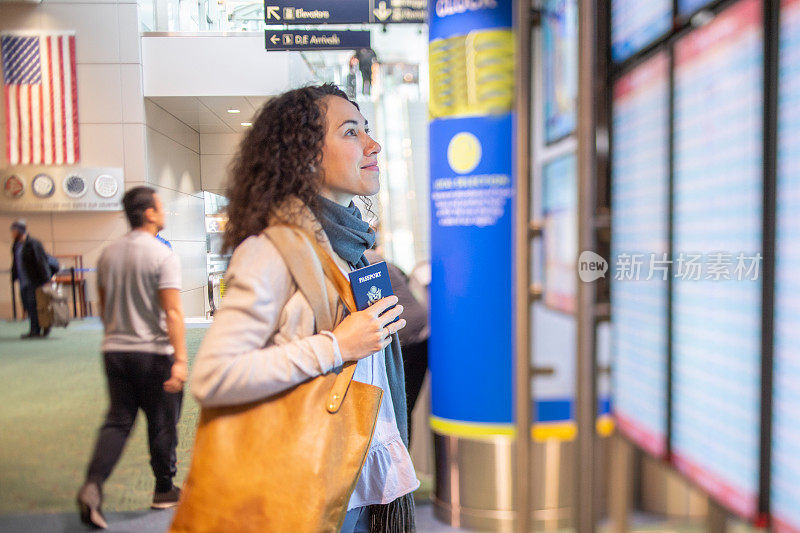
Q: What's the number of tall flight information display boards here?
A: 3